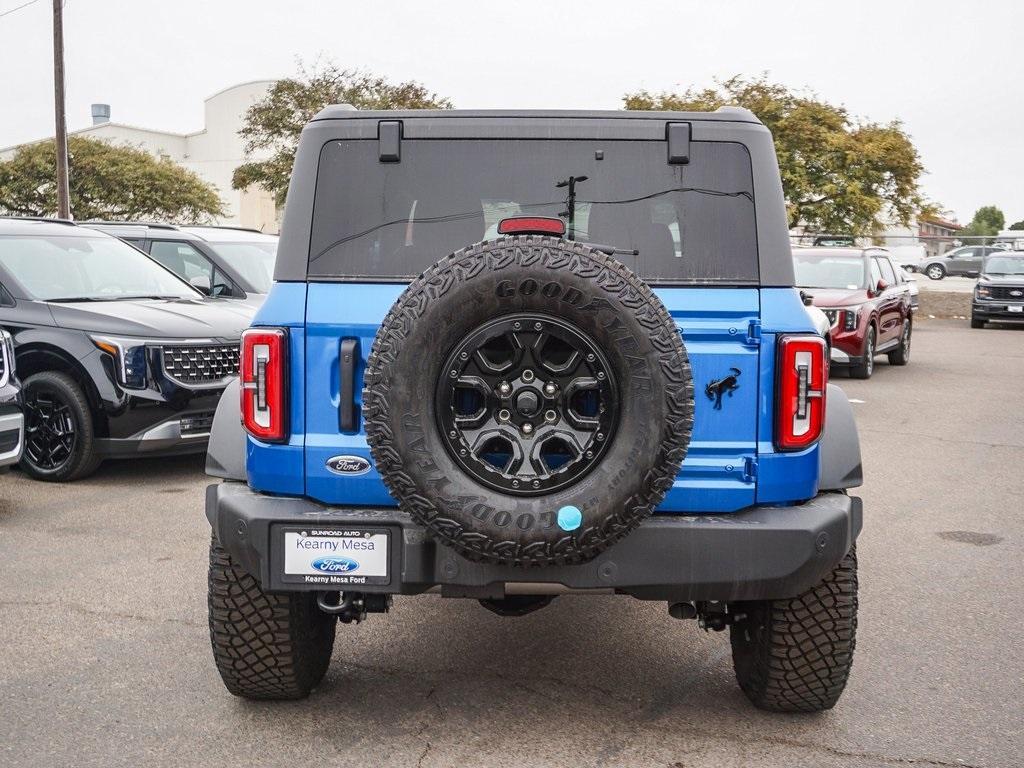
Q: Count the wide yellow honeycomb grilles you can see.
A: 0